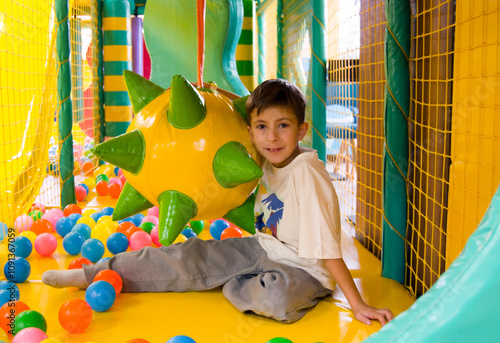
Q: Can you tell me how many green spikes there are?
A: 8